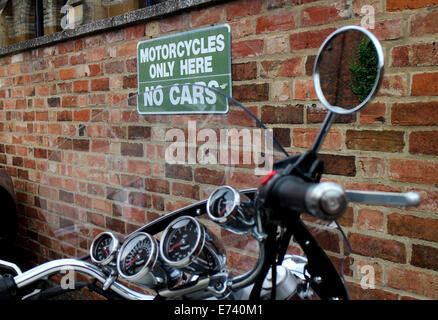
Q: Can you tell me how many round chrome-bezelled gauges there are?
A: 4